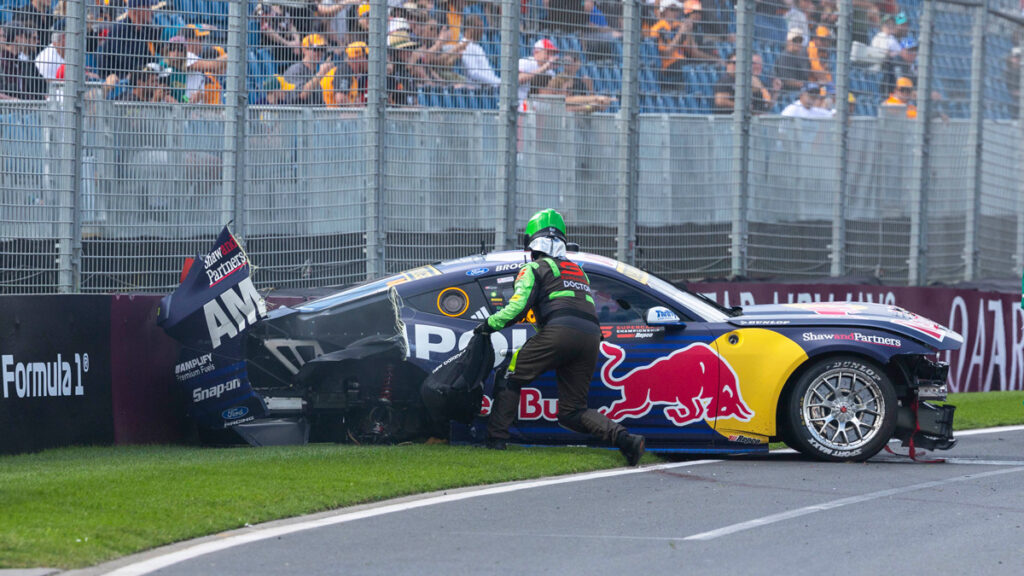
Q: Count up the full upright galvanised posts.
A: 9